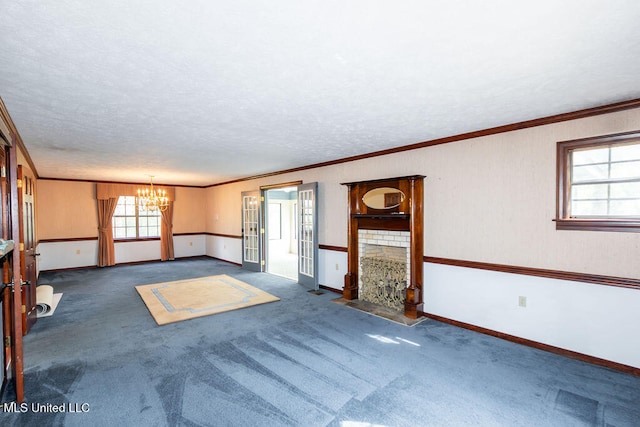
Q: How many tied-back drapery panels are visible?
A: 2